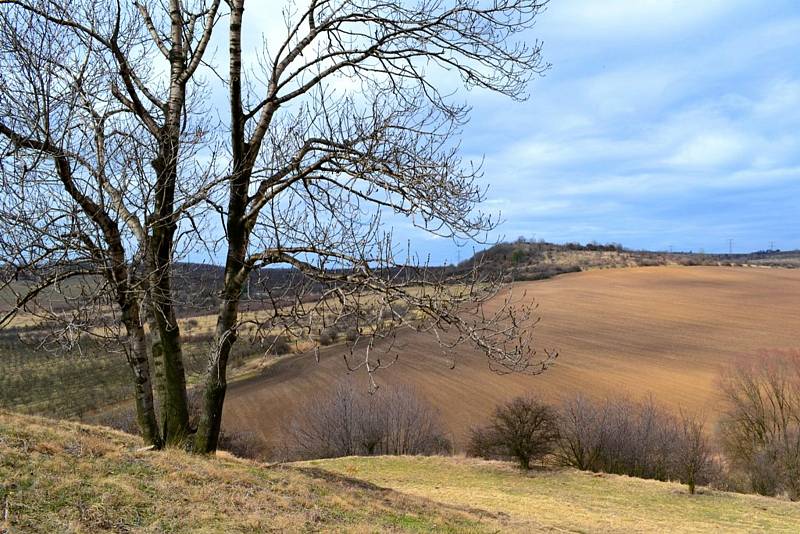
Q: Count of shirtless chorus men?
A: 0